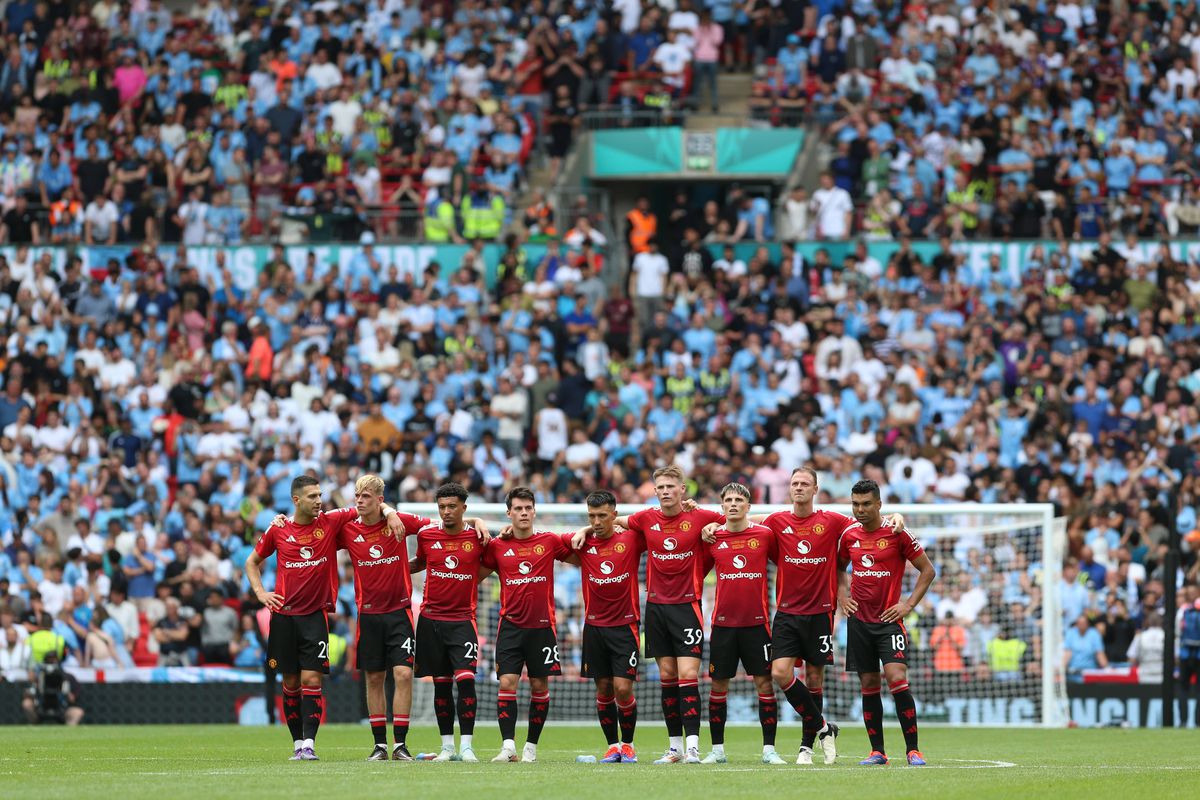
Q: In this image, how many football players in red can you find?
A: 9